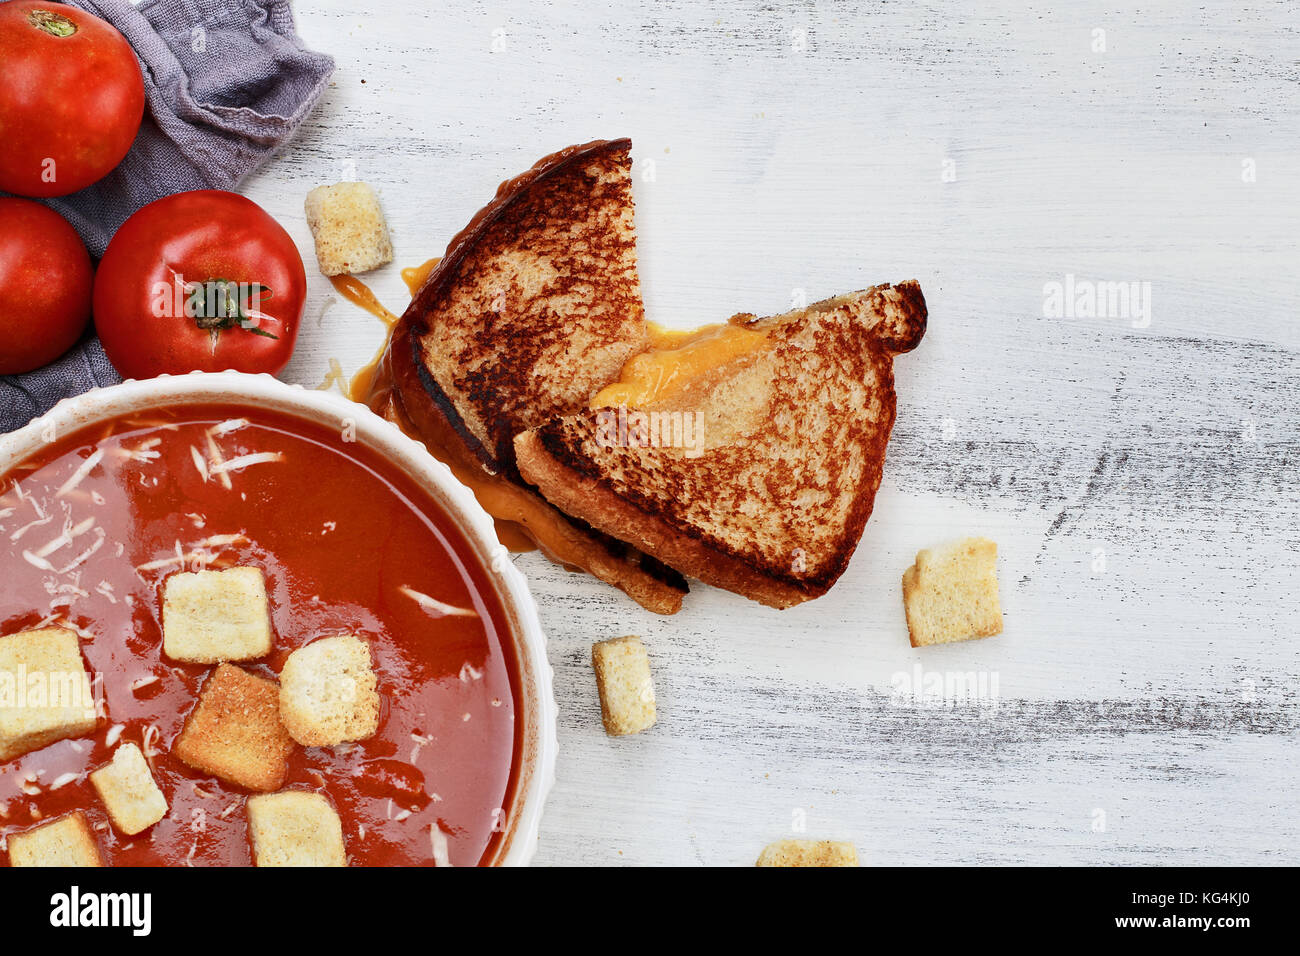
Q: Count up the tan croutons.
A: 11